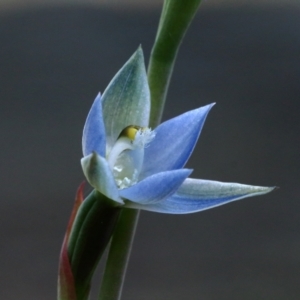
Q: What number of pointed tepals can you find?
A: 6